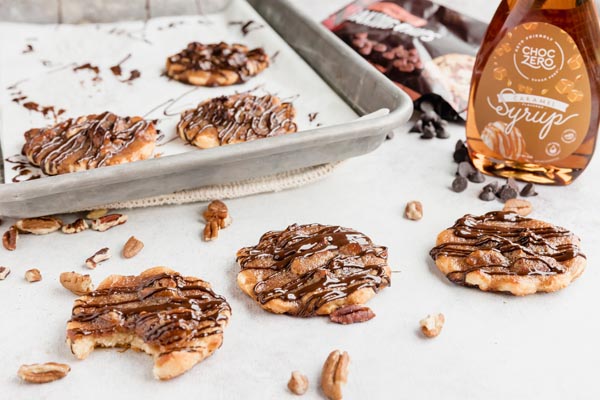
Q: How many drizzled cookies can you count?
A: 6